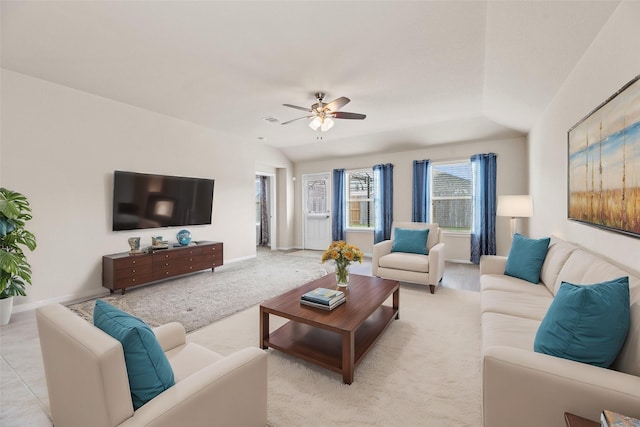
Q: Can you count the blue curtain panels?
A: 4